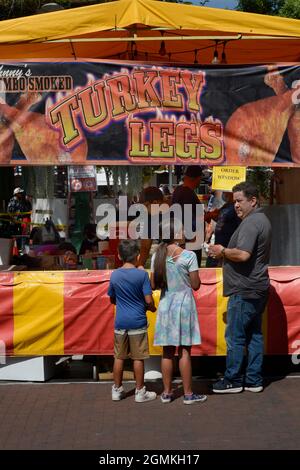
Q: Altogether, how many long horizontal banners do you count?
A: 1